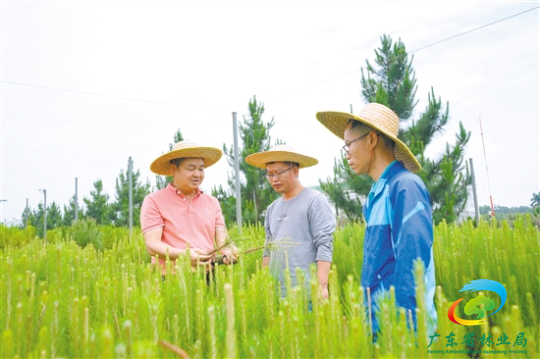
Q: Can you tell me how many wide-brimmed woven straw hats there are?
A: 3